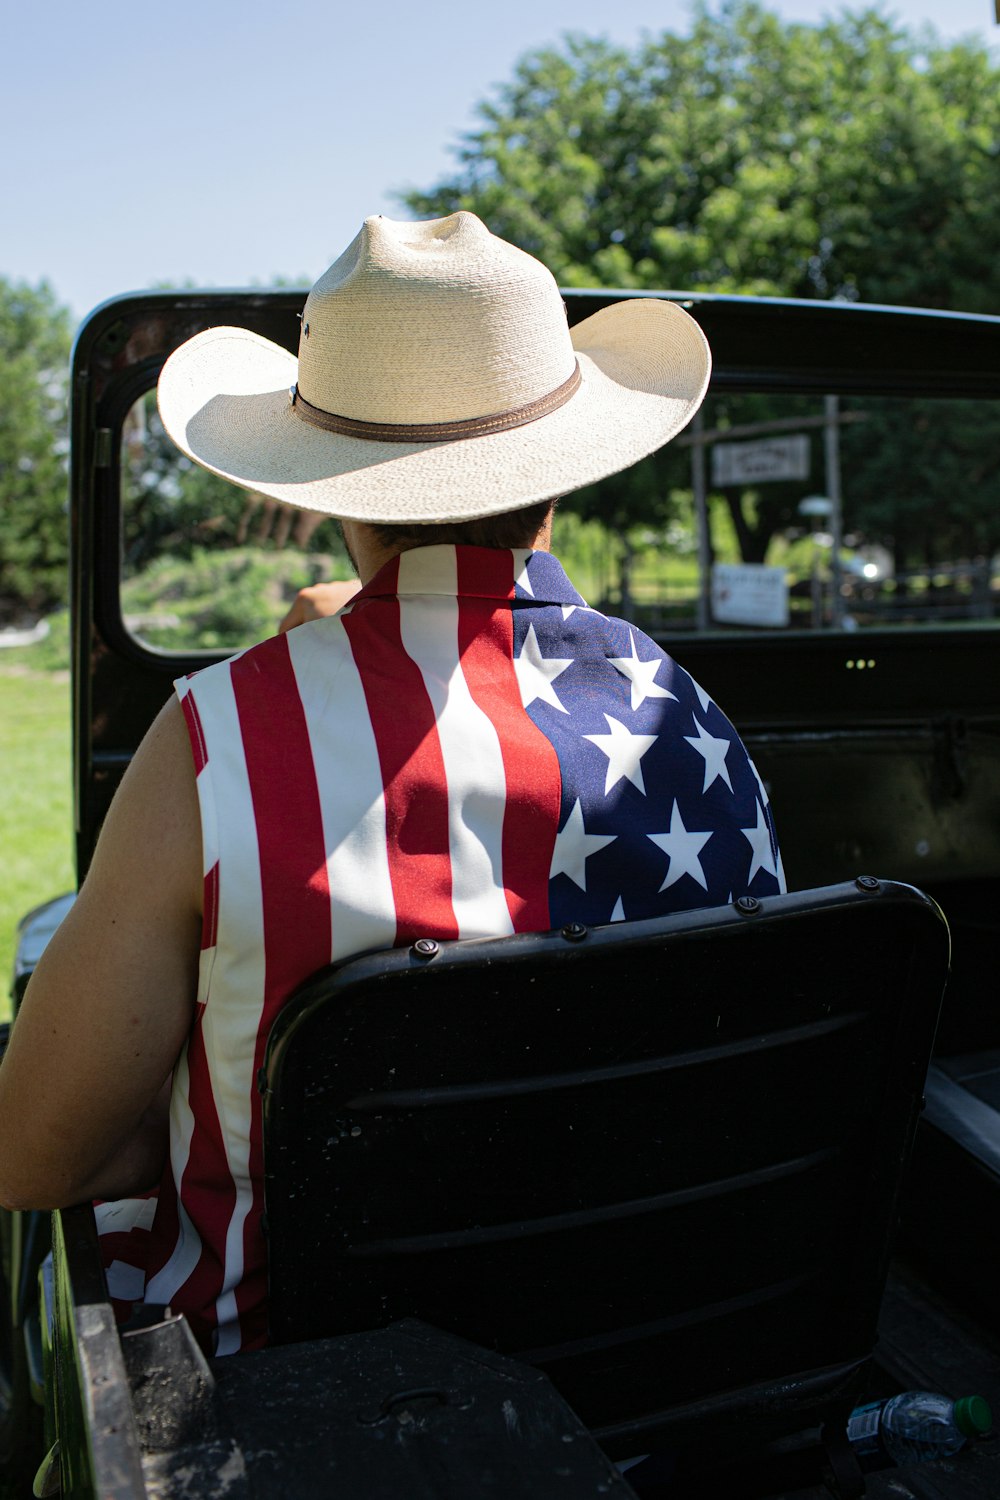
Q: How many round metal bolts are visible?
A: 4